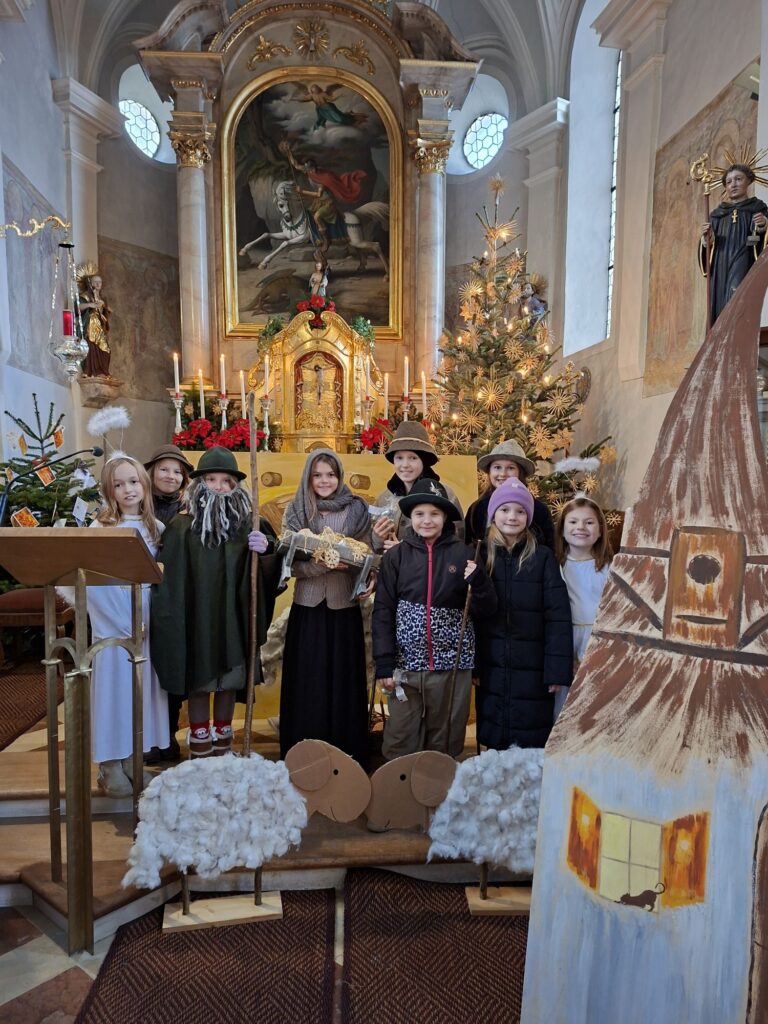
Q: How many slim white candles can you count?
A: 9